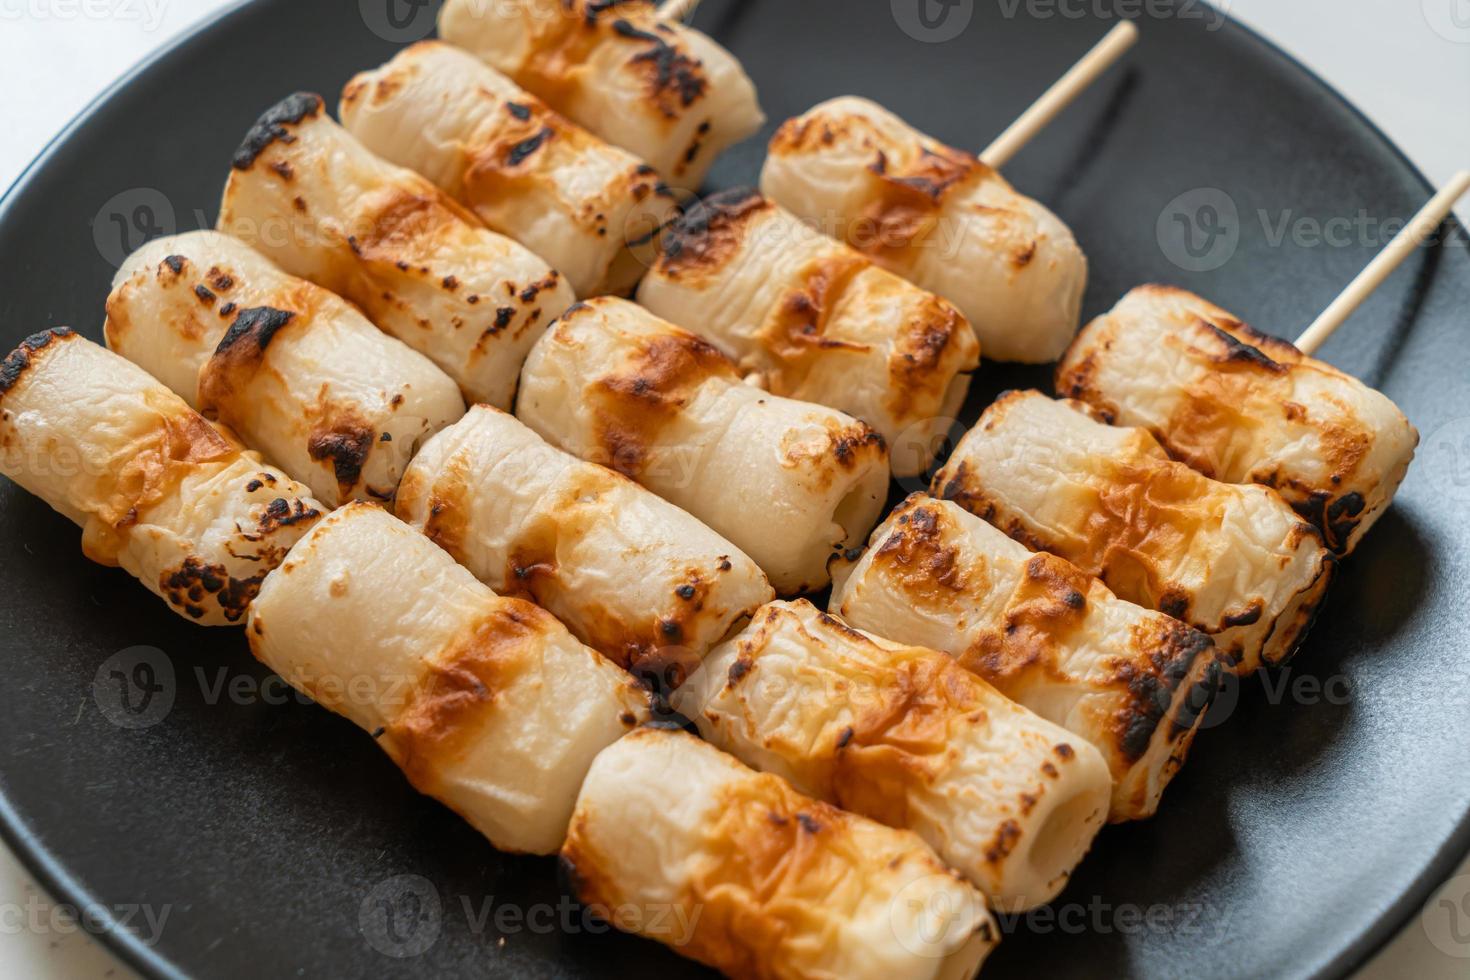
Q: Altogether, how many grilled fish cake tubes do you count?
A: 15